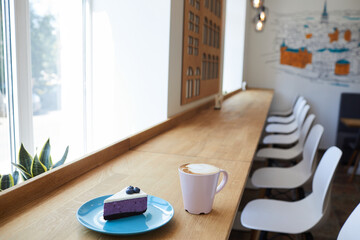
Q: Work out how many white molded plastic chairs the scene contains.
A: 8